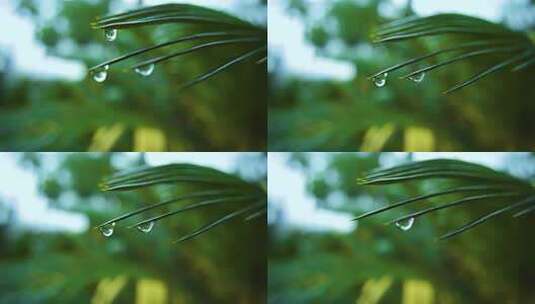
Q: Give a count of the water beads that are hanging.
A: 8